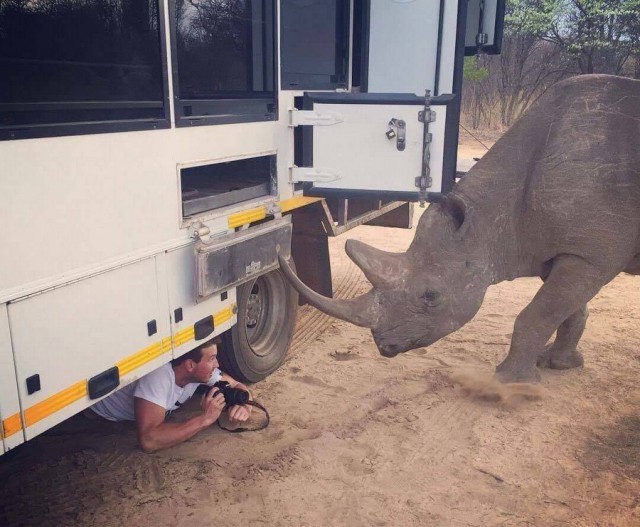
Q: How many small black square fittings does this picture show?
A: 4